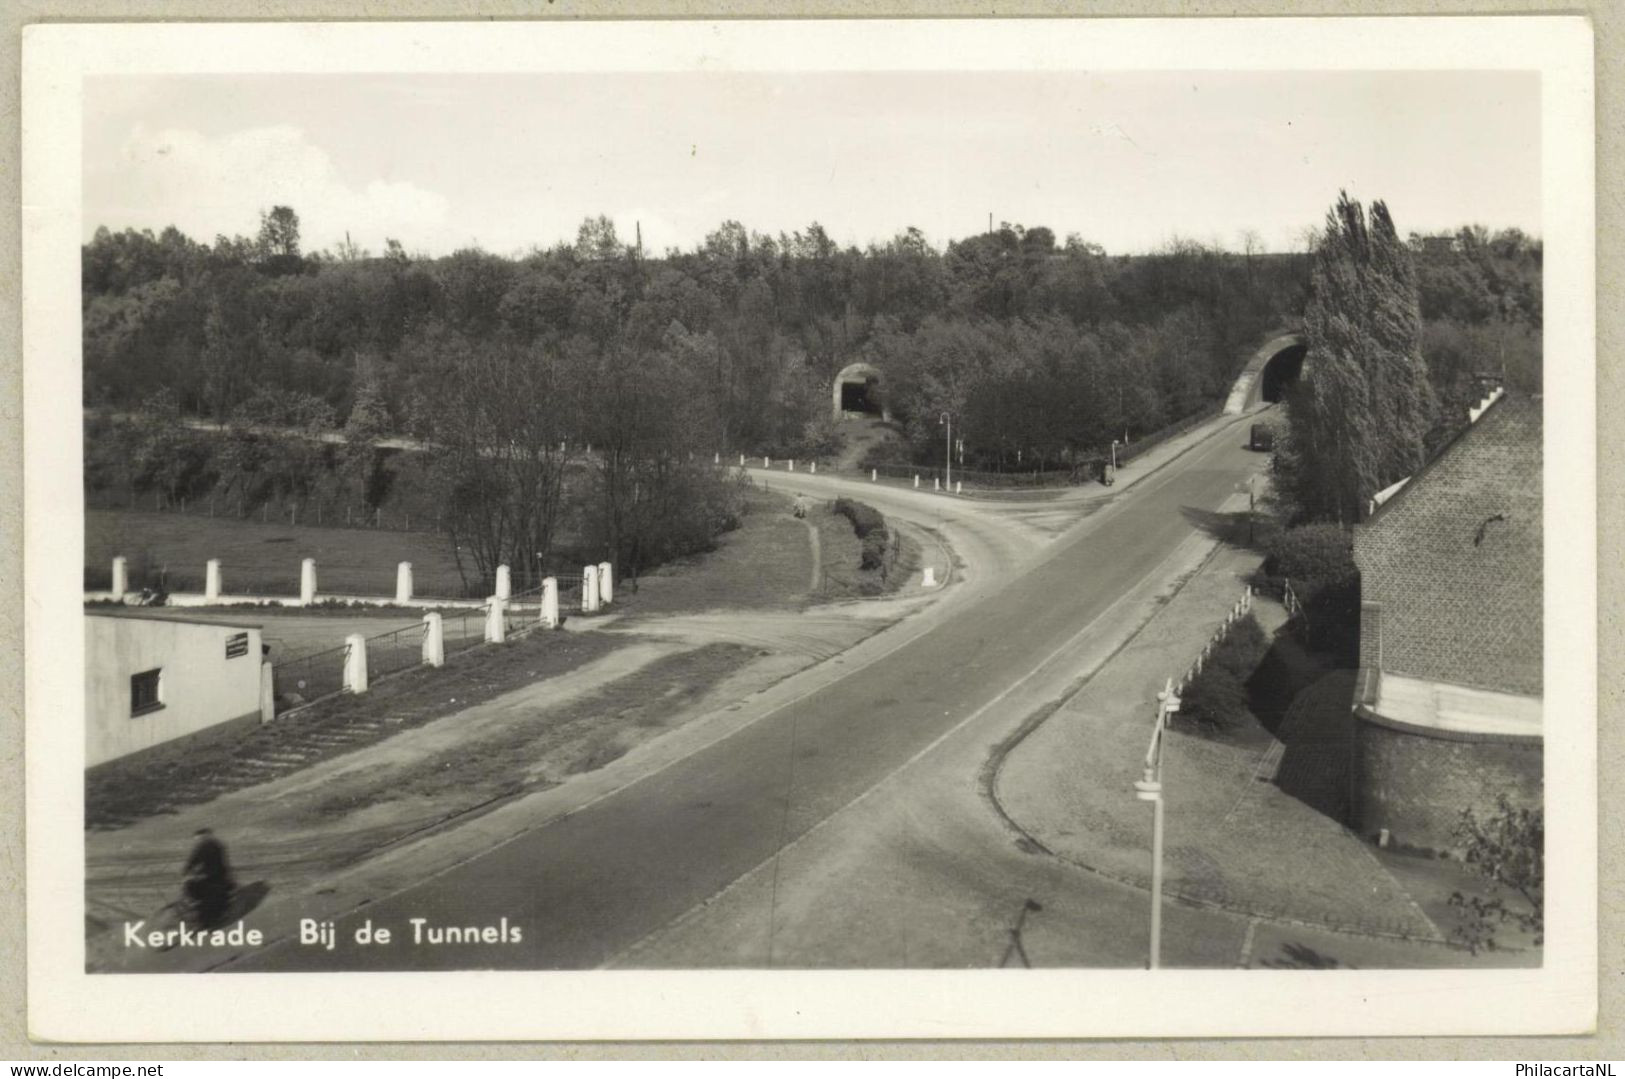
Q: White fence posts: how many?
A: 12